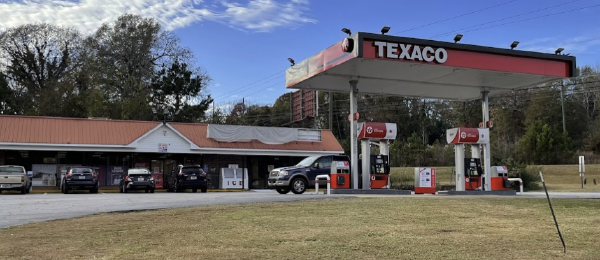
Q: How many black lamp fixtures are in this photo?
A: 6